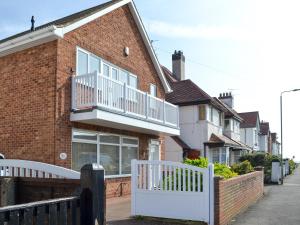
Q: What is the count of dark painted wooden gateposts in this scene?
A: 1